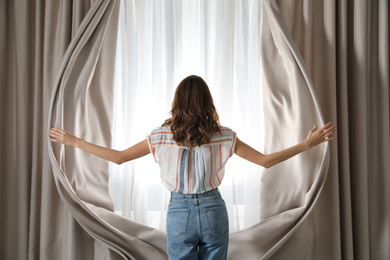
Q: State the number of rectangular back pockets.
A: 2